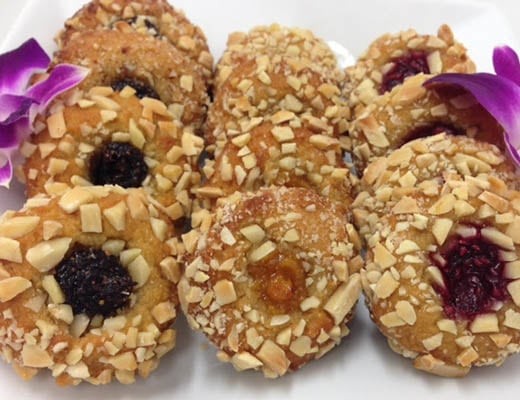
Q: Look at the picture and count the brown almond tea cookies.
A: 12